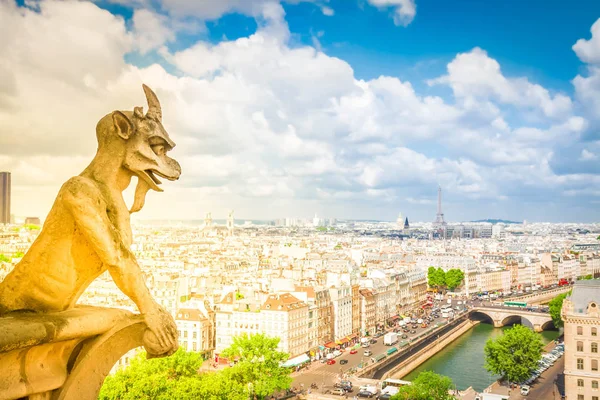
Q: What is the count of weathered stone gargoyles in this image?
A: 1